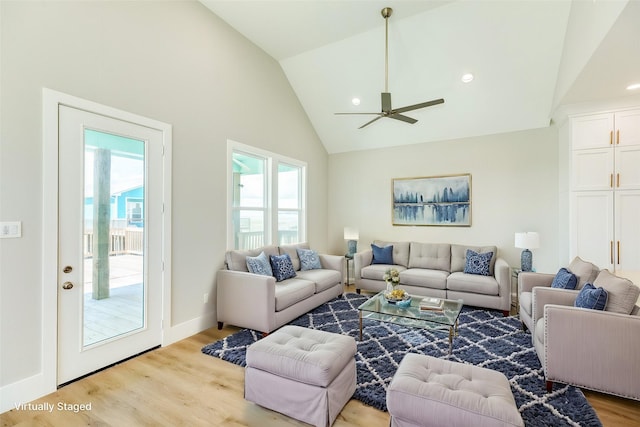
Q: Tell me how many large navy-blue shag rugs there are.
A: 1